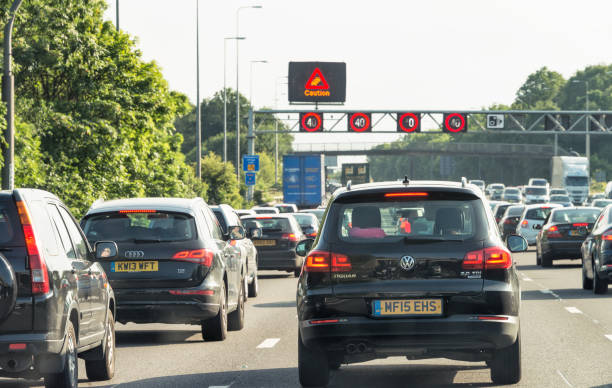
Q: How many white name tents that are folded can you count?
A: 0